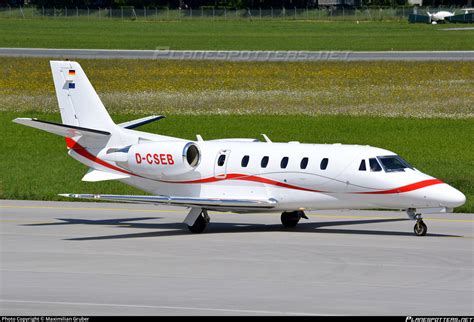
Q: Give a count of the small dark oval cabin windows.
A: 6